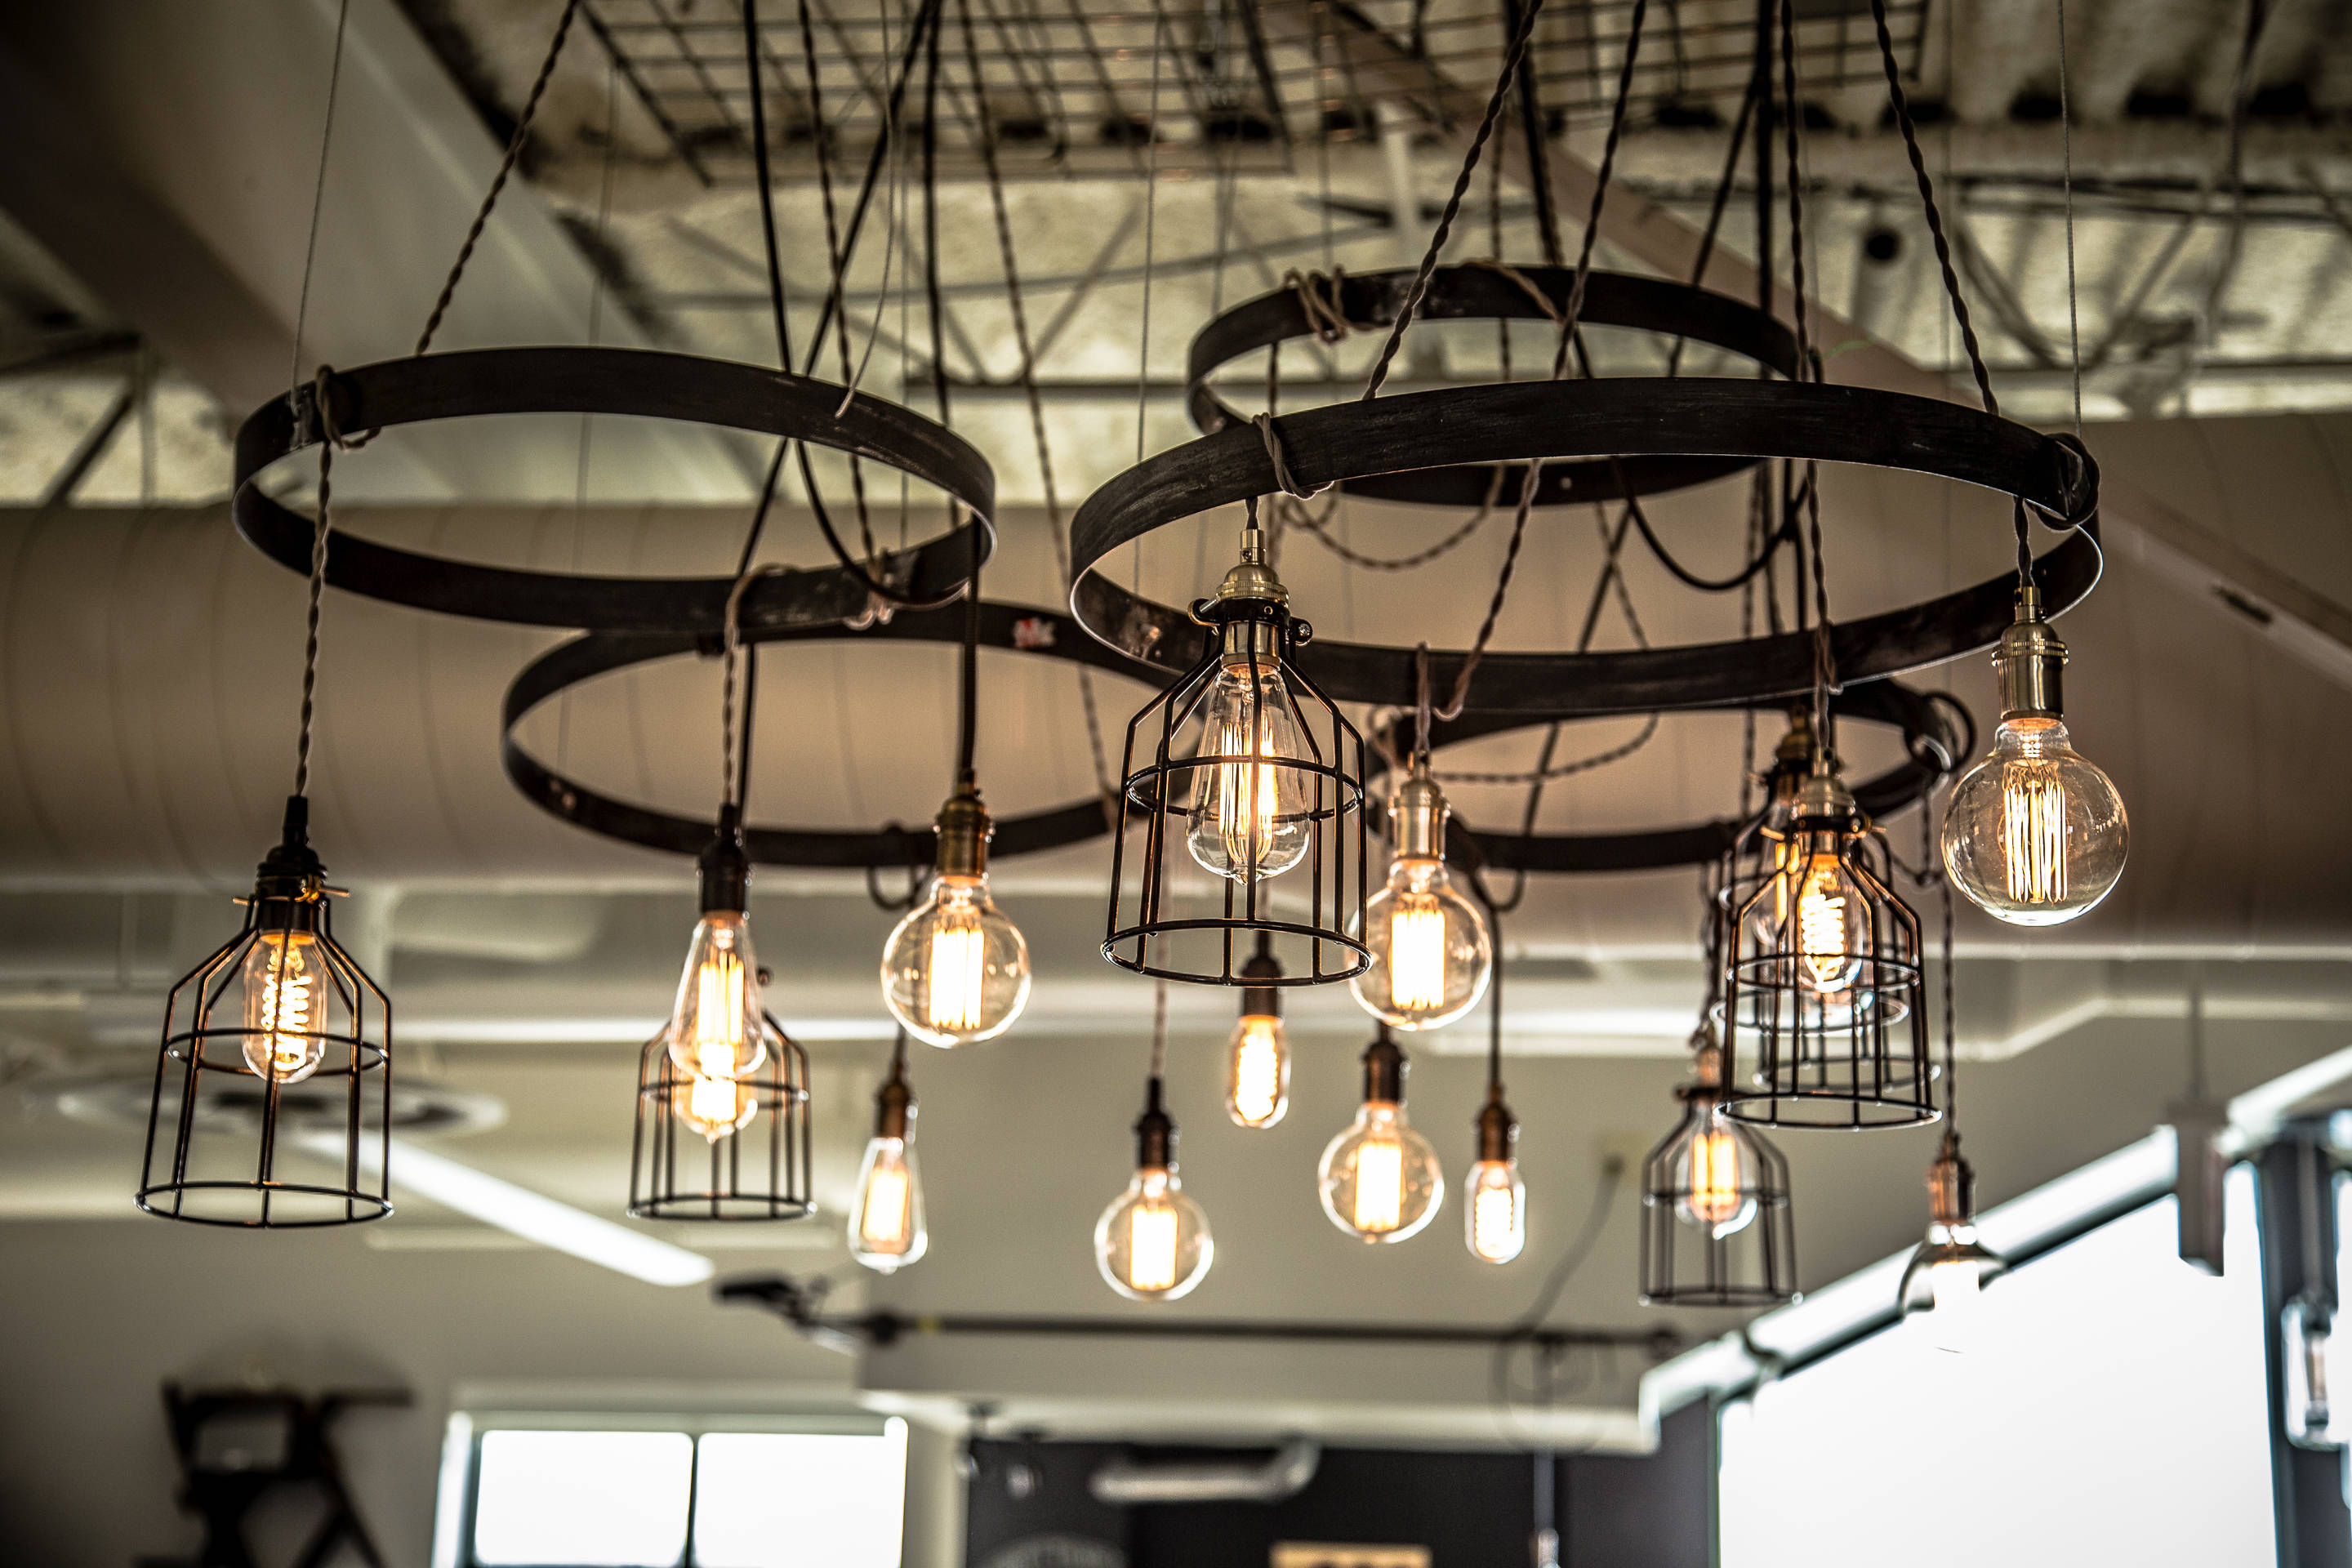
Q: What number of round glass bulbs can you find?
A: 6